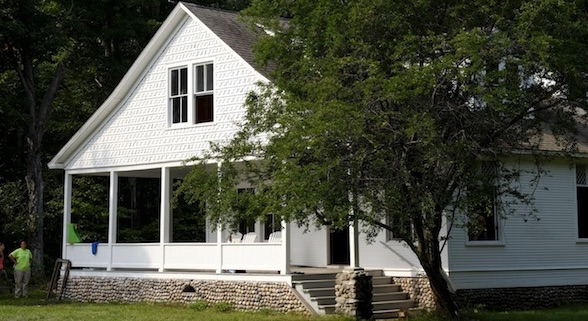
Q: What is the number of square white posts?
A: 6